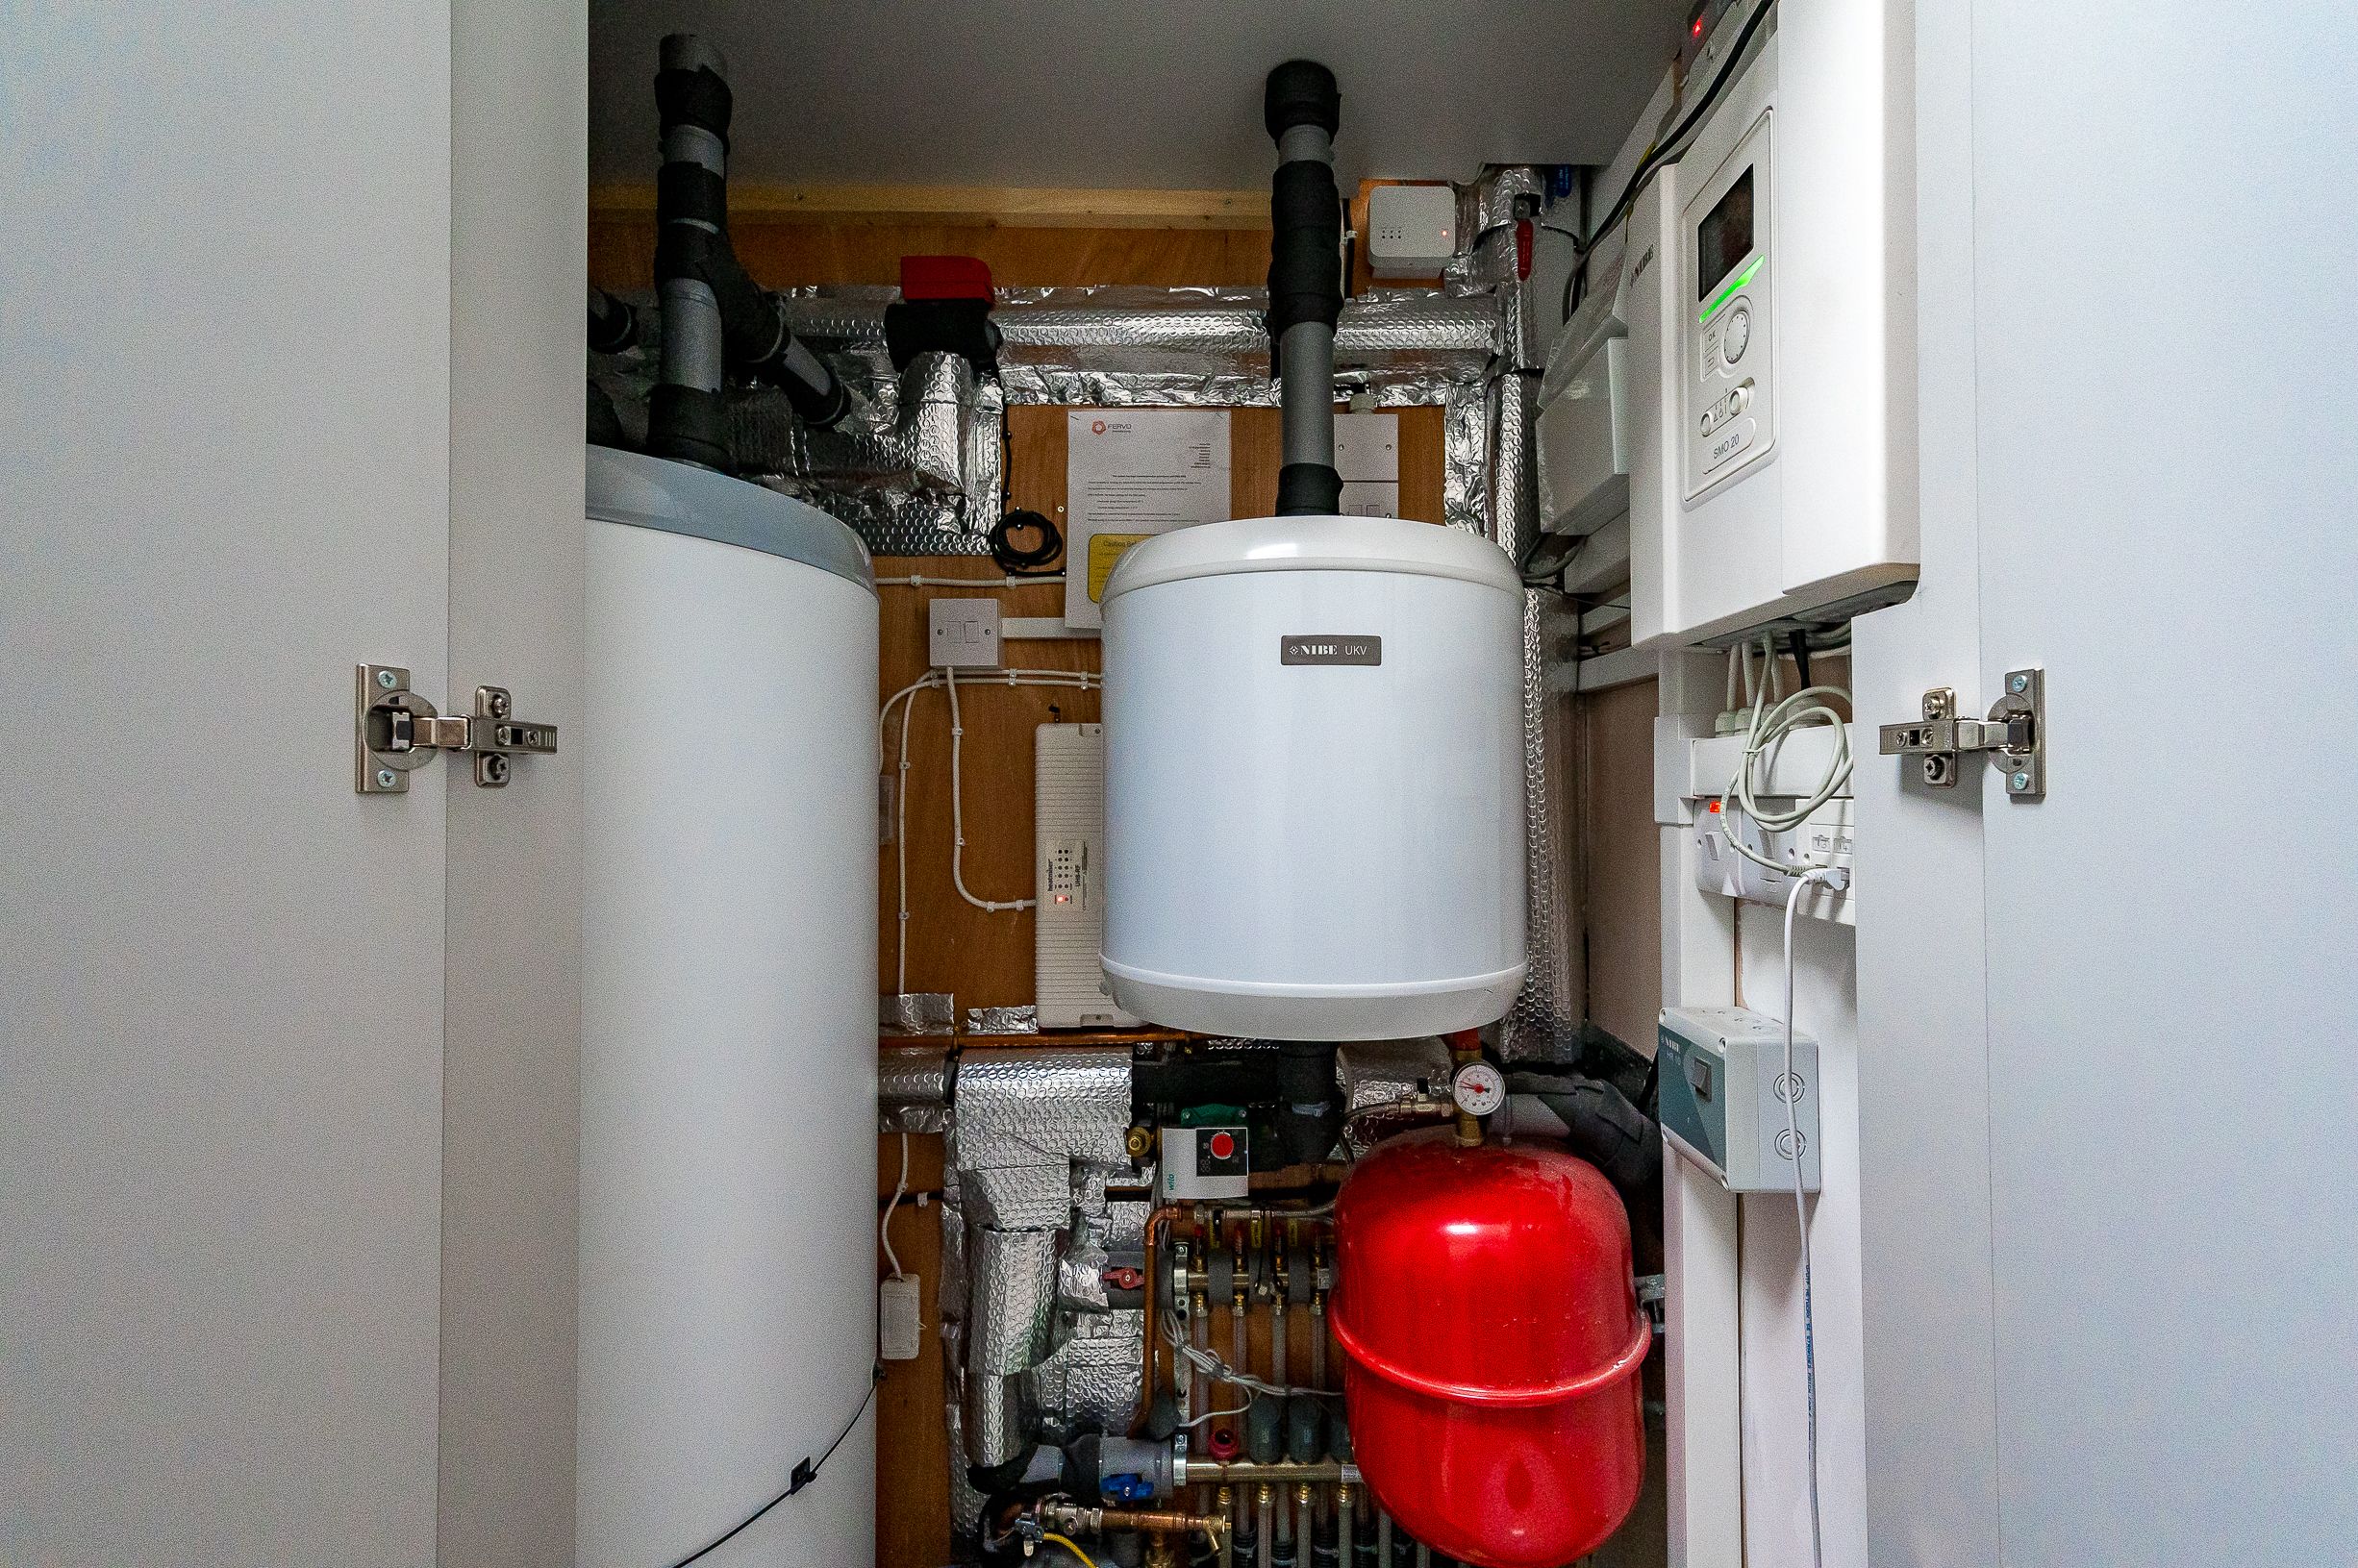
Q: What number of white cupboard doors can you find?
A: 2